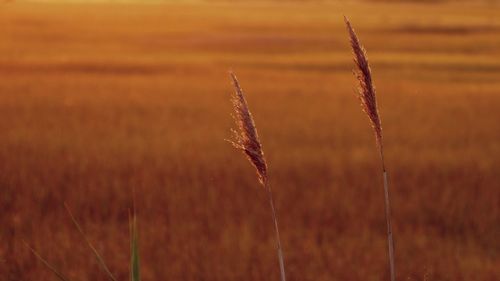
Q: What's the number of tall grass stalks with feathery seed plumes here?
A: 2